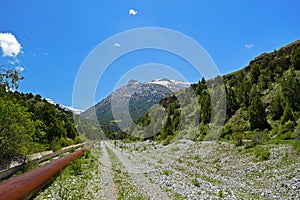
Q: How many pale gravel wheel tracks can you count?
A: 2